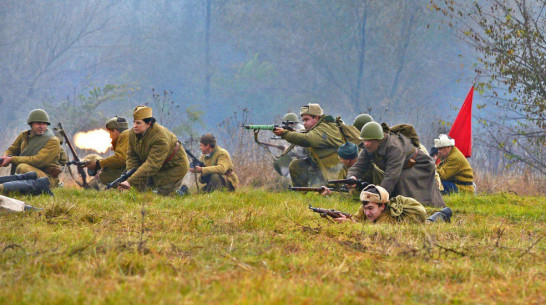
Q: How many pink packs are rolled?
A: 0